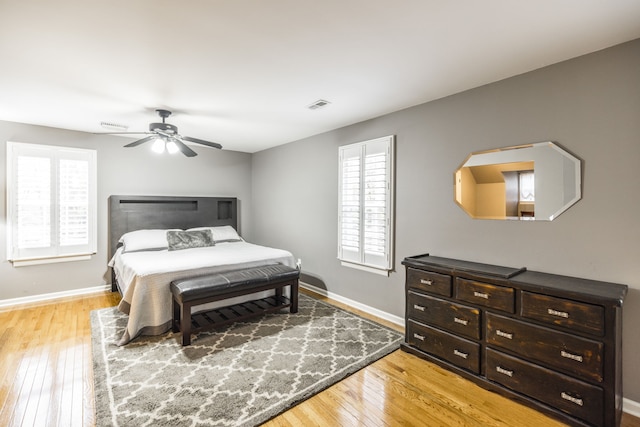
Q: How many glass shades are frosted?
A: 2